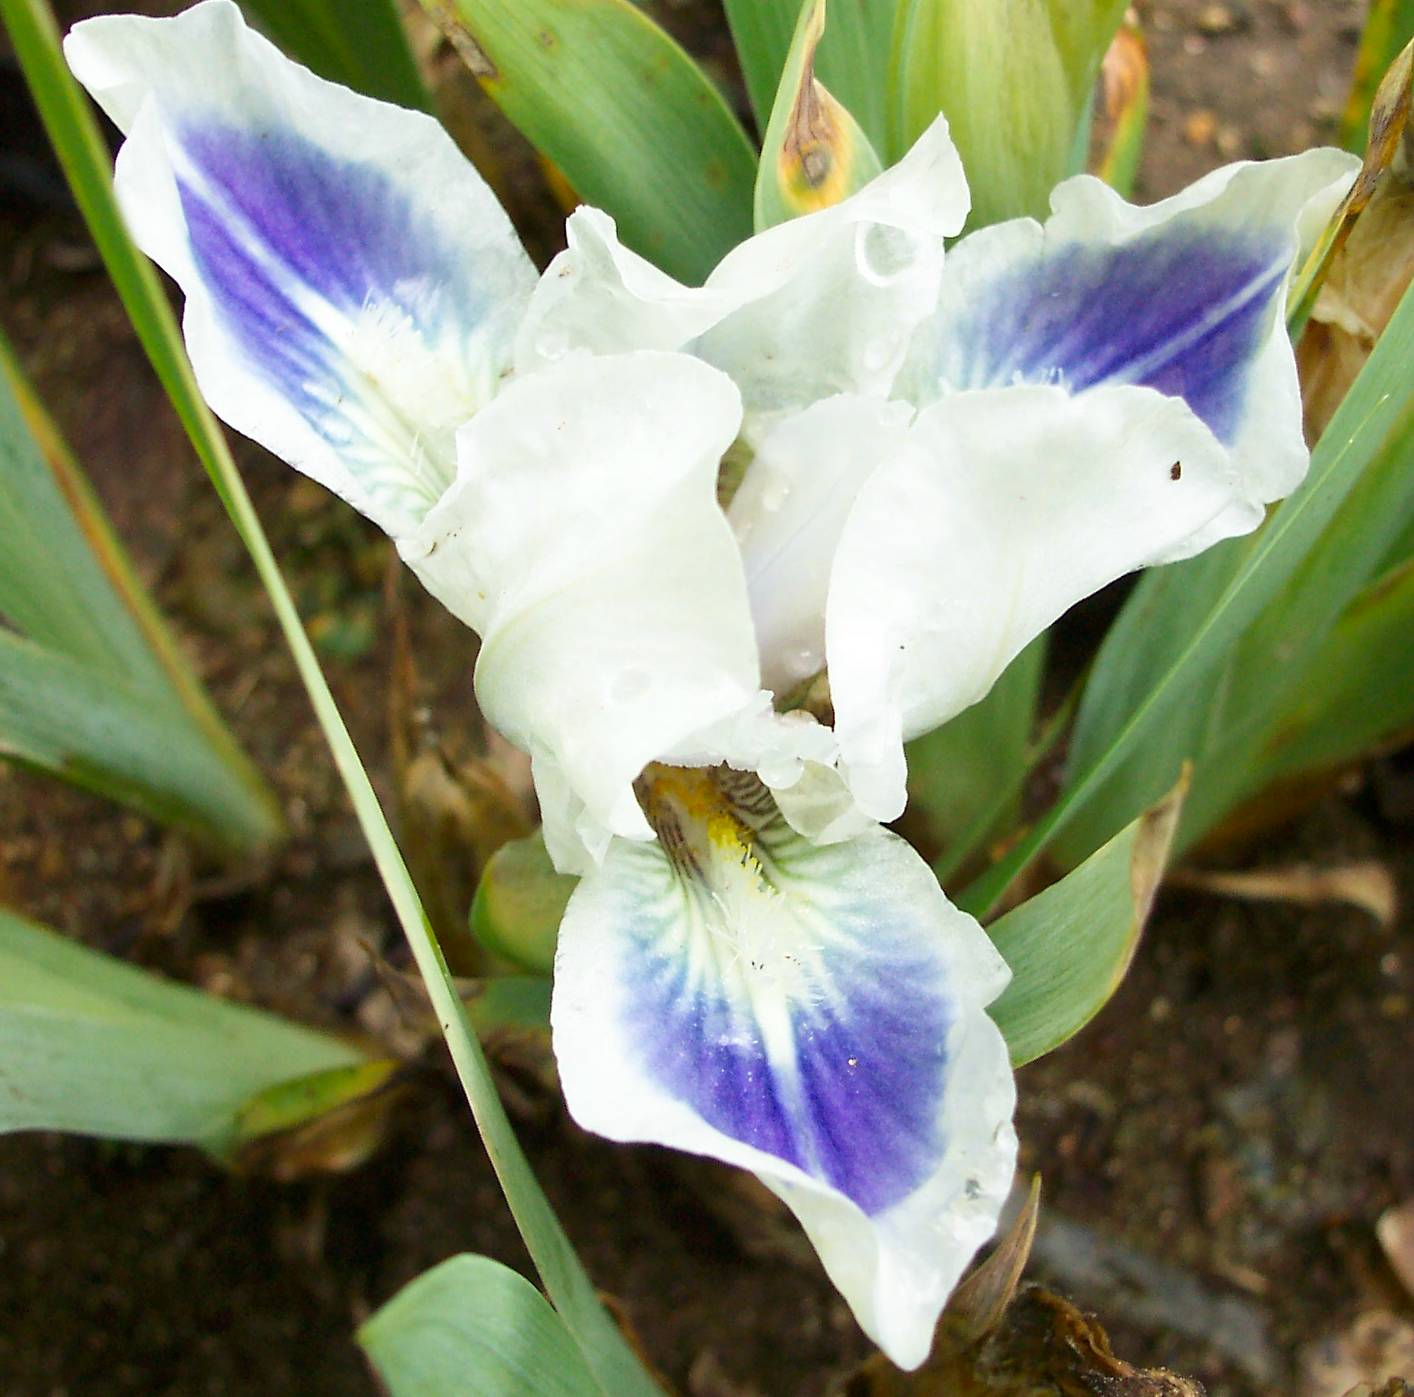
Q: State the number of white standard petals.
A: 3